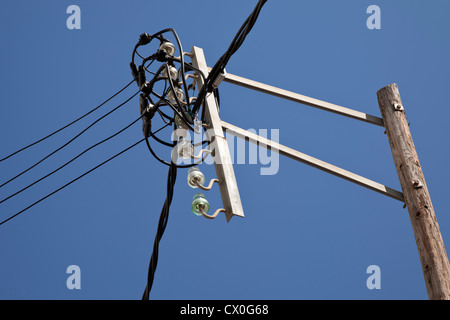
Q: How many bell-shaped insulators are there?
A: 7